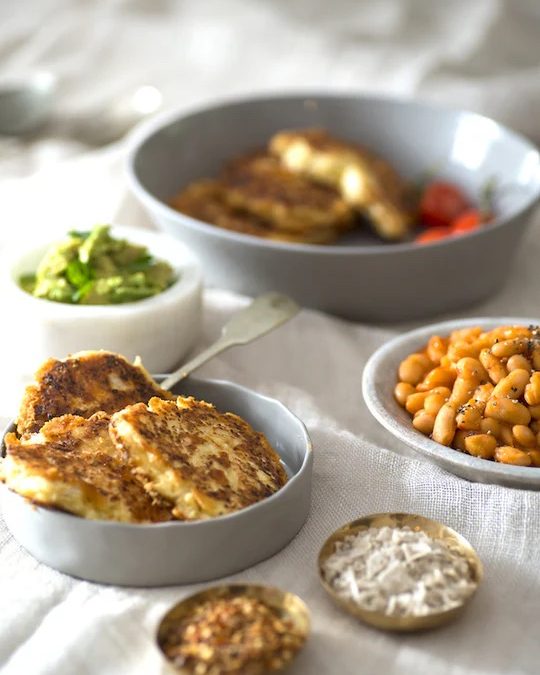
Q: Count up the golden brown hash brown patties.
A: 6